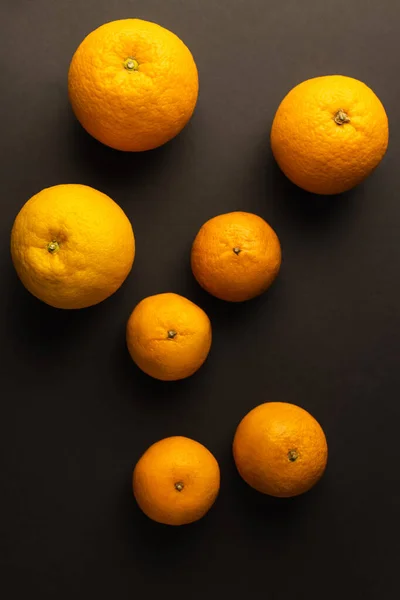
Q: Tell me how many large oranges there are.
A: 3